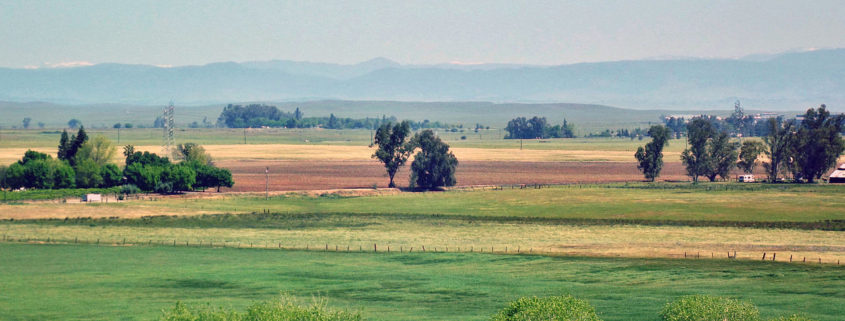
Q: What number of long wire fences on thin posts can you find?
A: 1